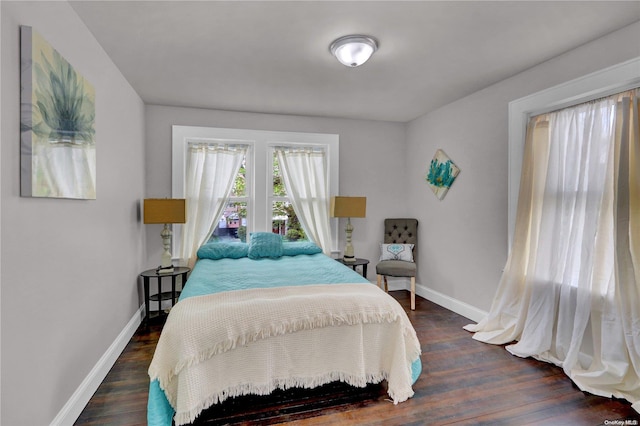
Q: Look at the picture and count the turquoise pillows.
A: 3